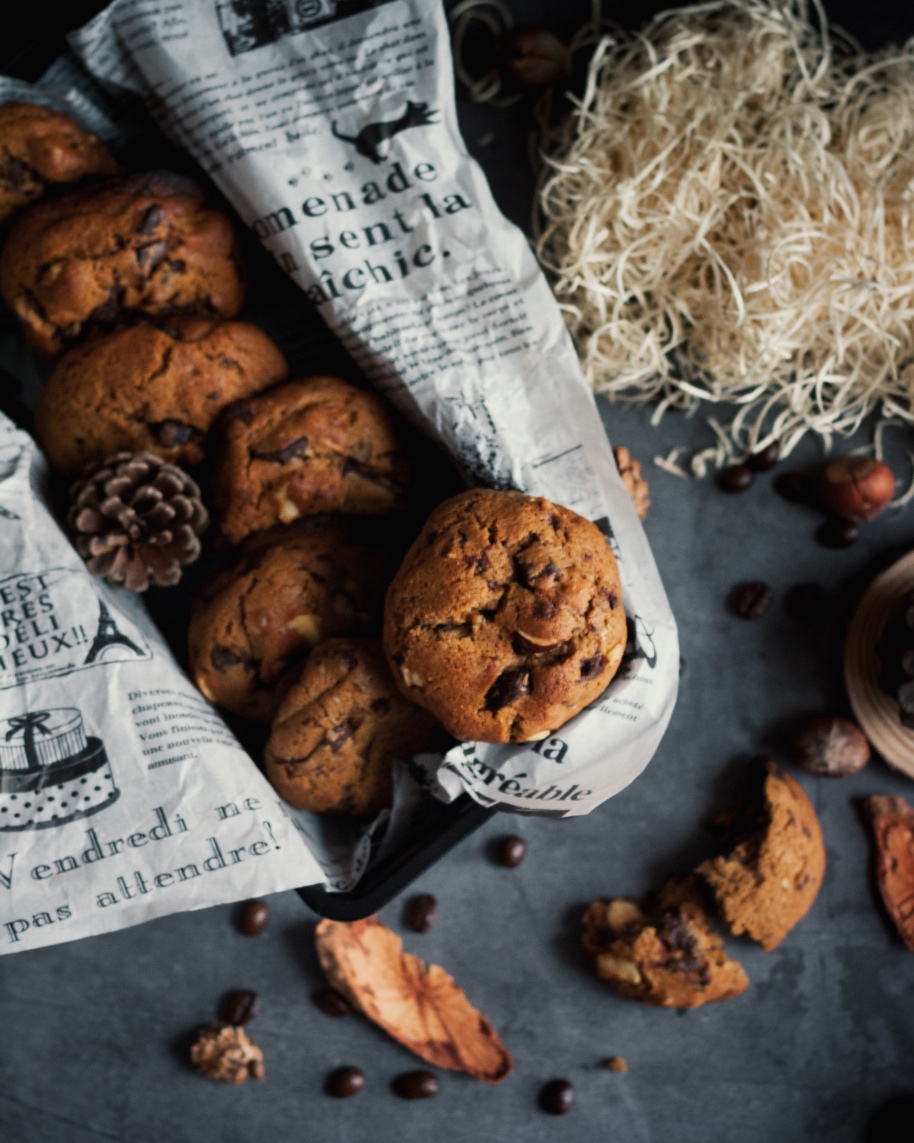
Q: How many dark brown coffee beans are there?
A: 14